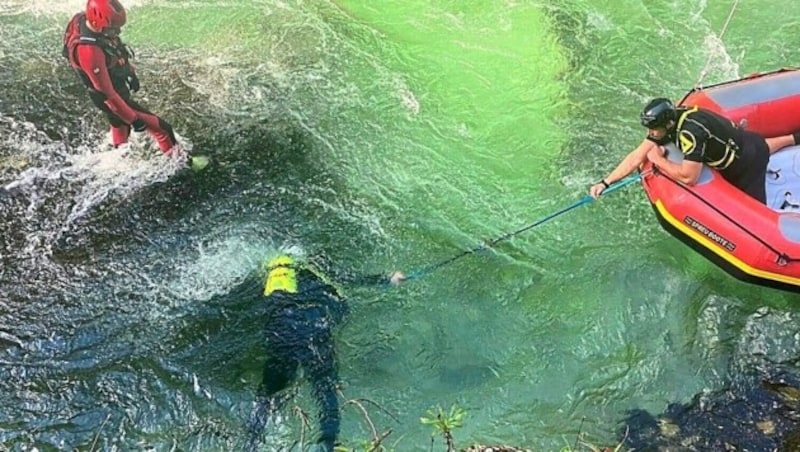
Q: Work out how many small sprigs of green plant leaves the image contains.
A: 1